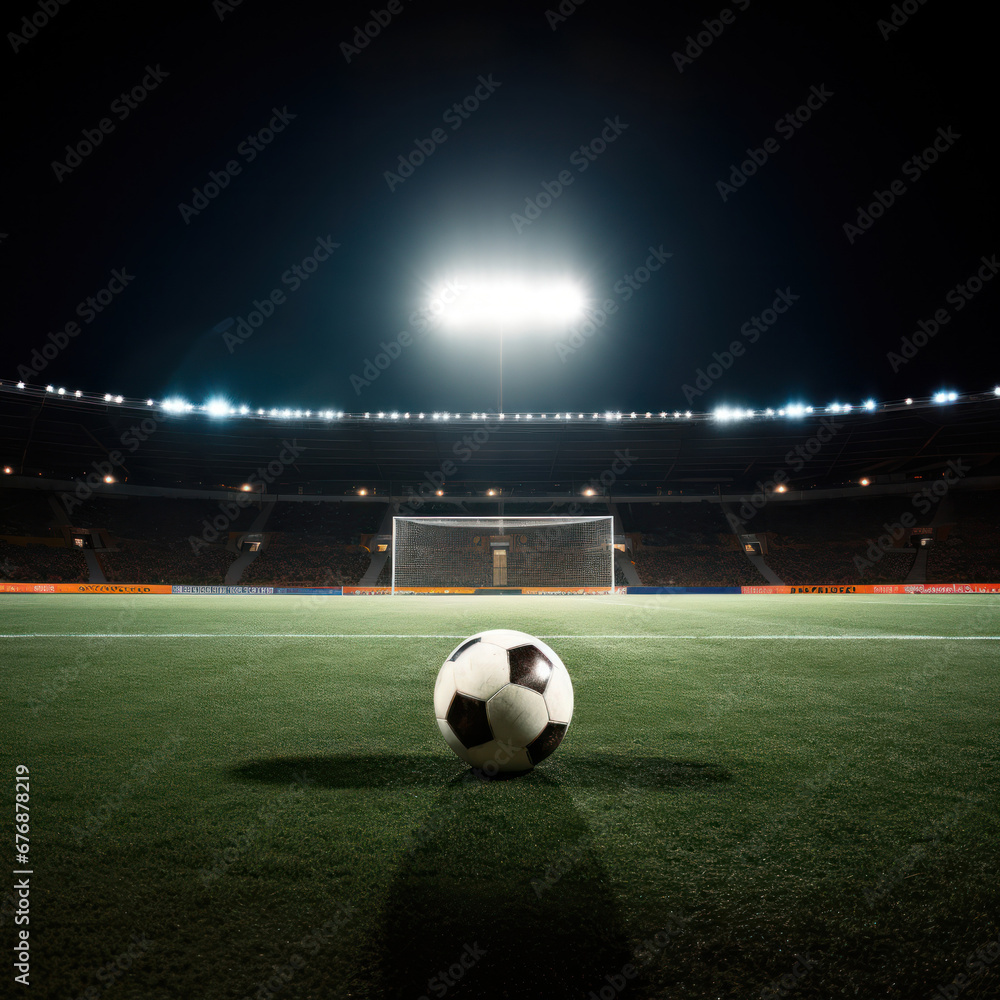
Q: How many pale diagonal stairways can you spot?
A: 6